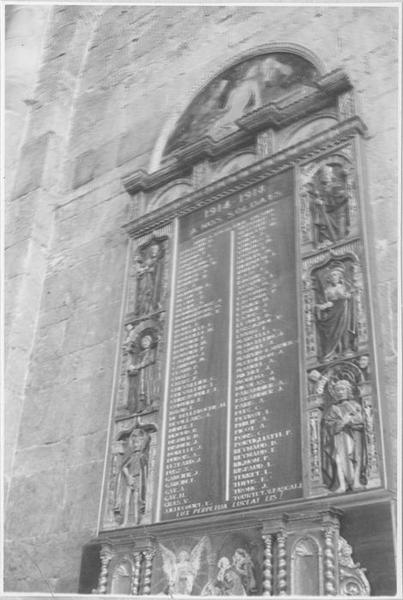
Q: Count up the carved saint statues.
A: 6